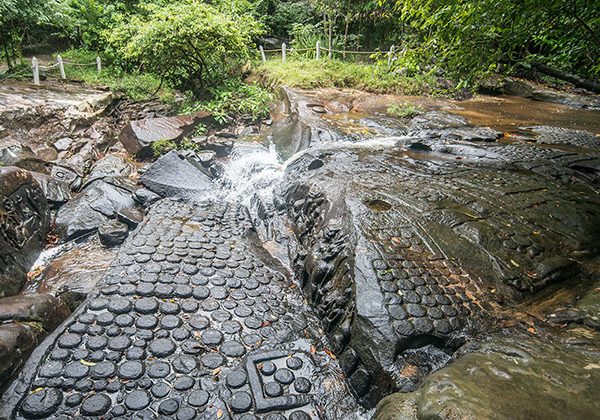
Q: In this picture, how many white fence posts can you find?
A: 7